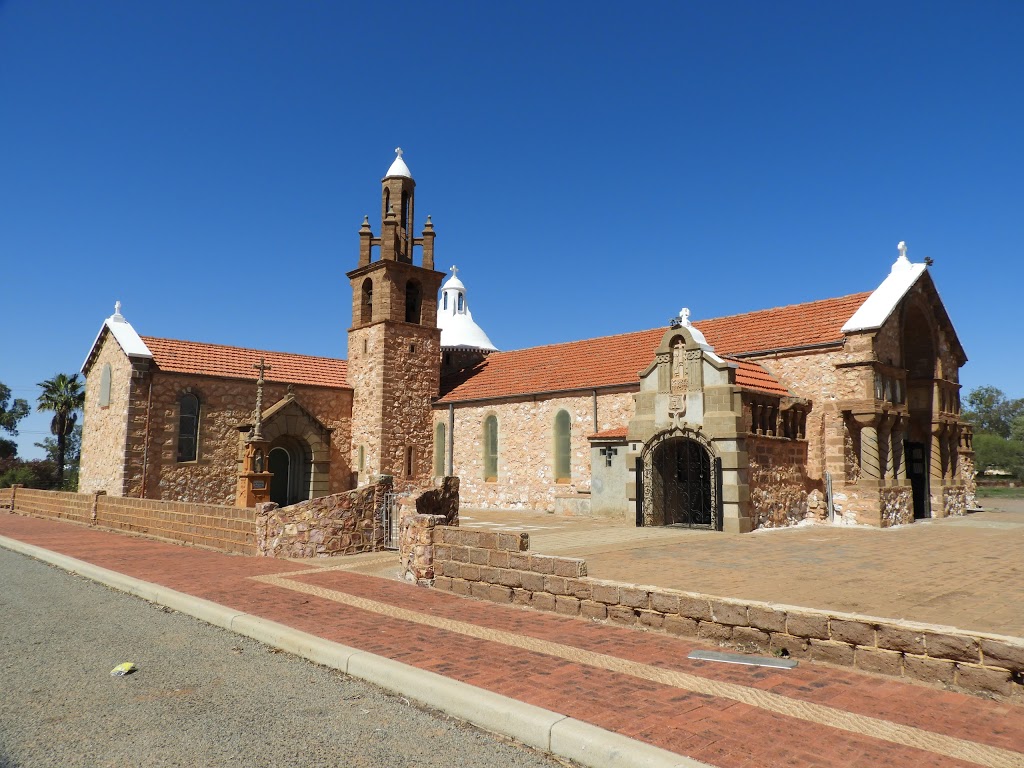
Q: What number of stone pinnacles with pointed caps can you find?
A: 3